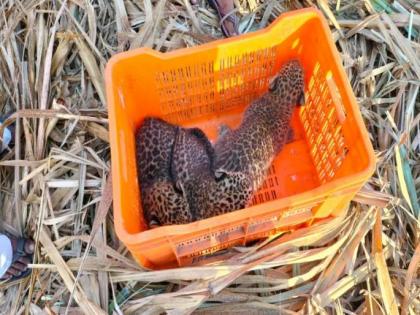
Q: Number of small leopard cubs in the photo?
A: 3